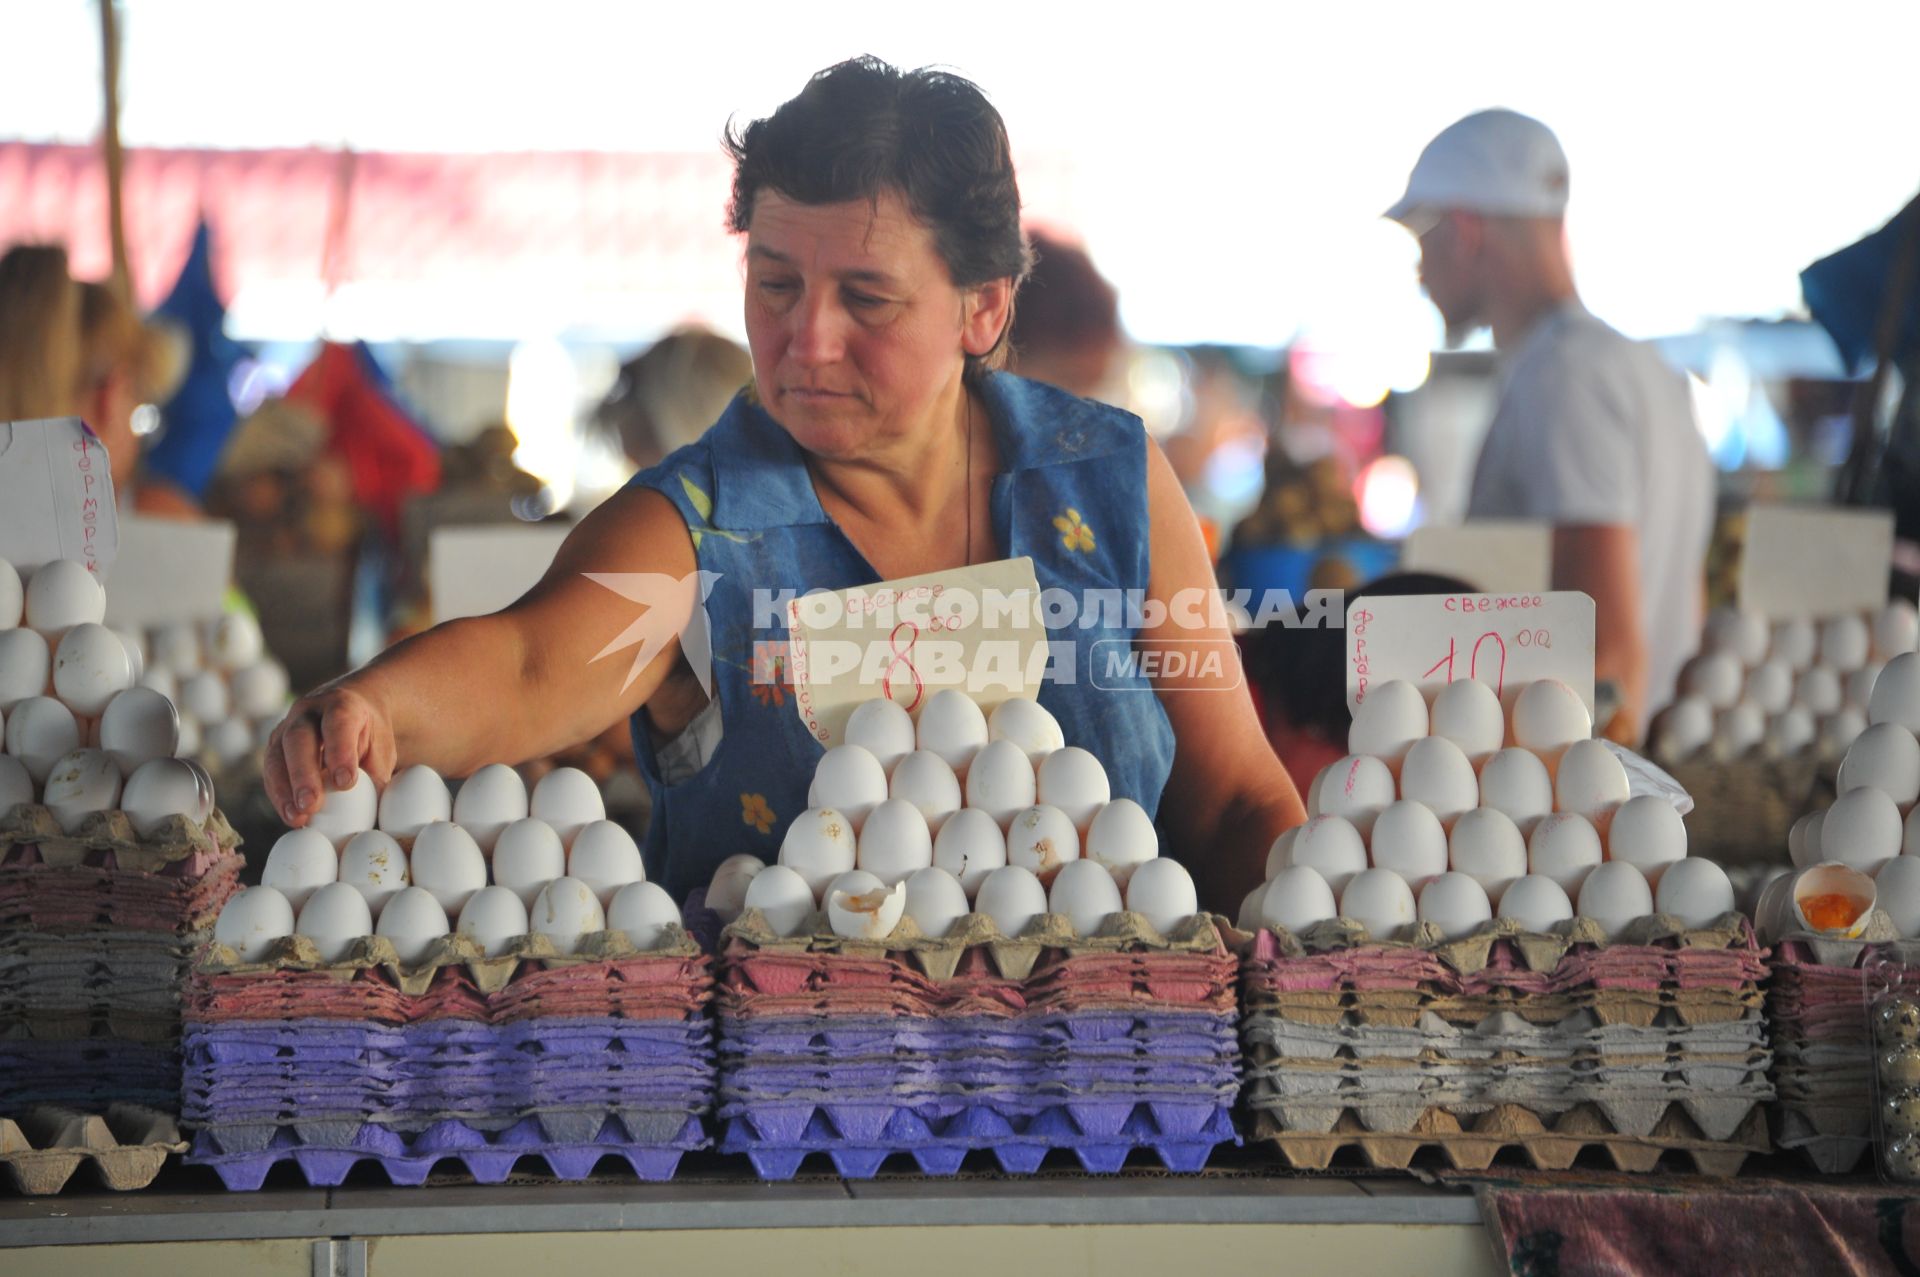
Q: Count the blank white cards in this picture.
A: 4